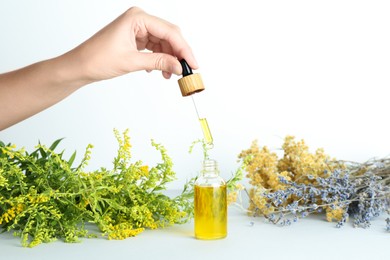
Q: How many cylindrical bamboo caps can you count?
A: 1